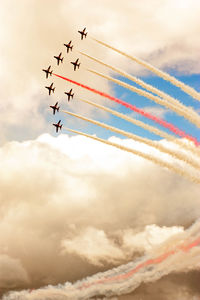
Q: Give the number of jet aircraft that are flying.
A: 9